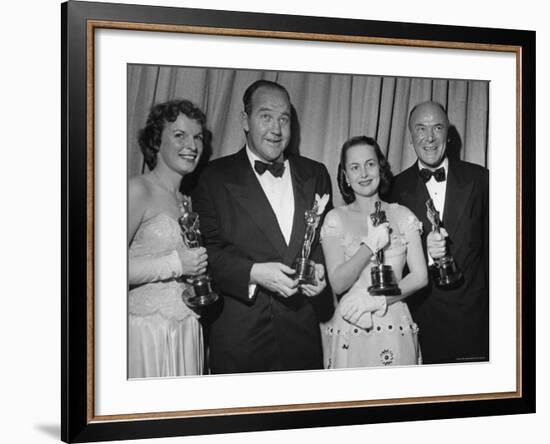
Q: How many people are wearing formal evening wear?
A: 4